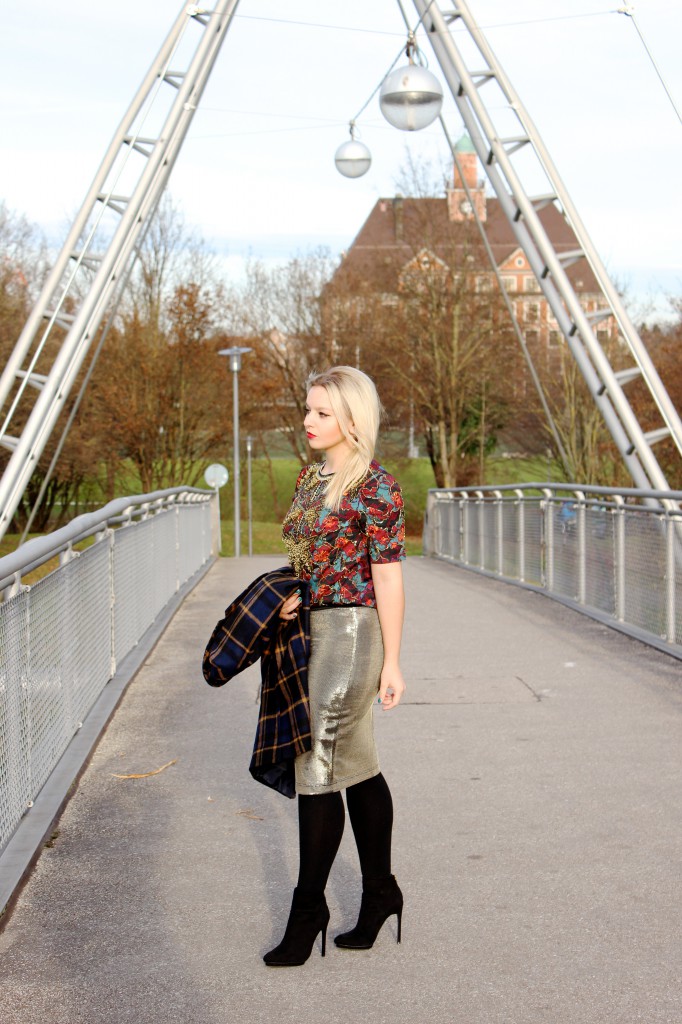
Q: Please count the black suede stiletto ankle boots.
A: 2